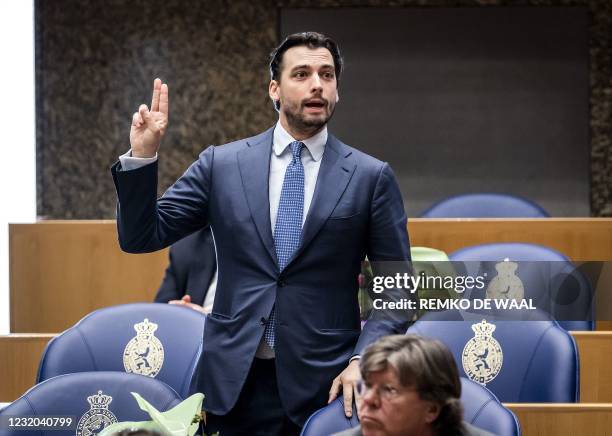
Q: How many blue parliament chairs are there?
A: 6